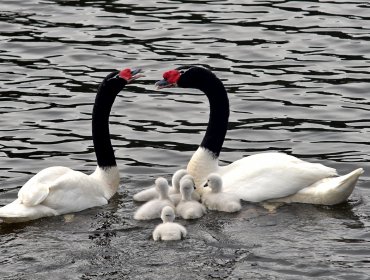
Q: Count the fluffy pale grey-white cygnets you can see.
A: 6